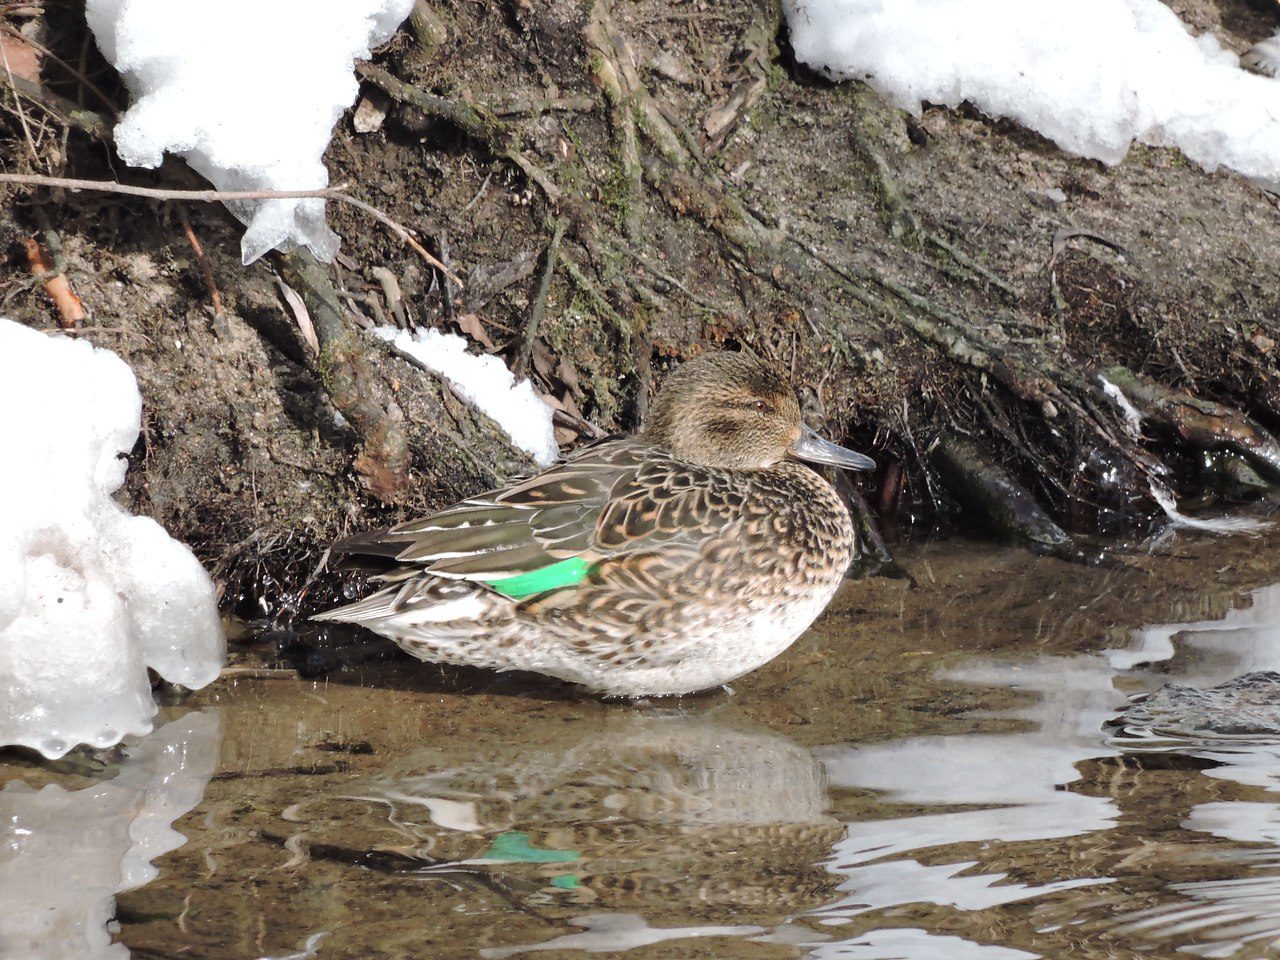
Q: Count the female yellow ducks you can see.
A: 0